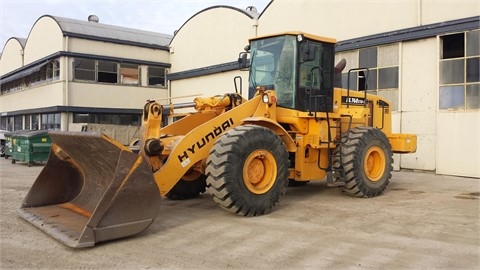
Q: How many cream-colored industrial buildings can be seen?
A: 2